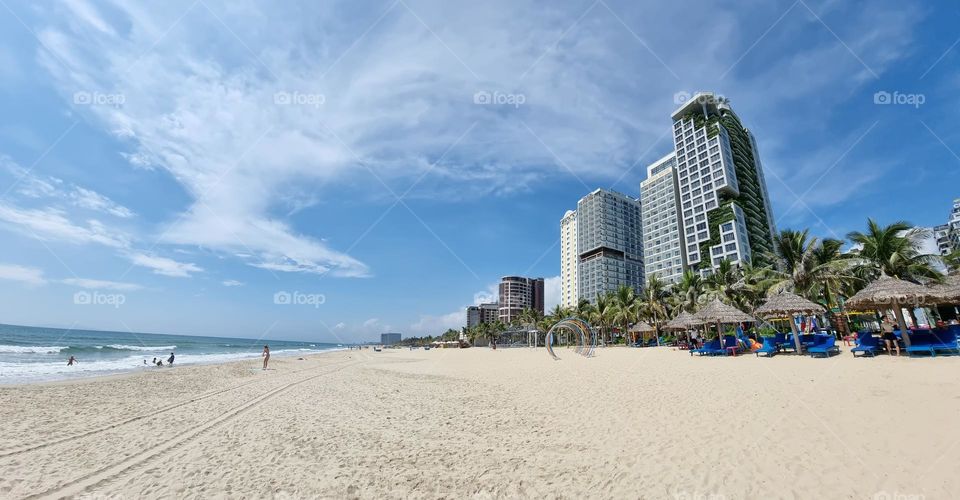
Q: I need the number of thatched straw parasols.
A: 6